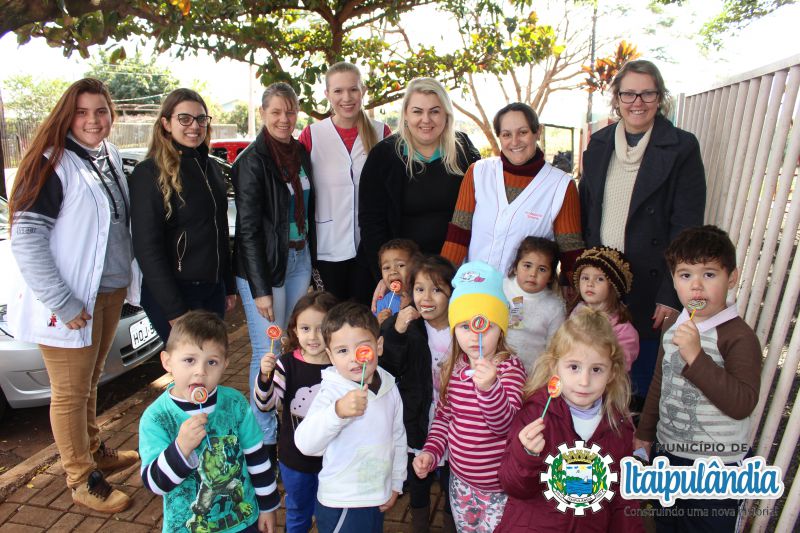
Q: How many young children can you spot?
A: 10